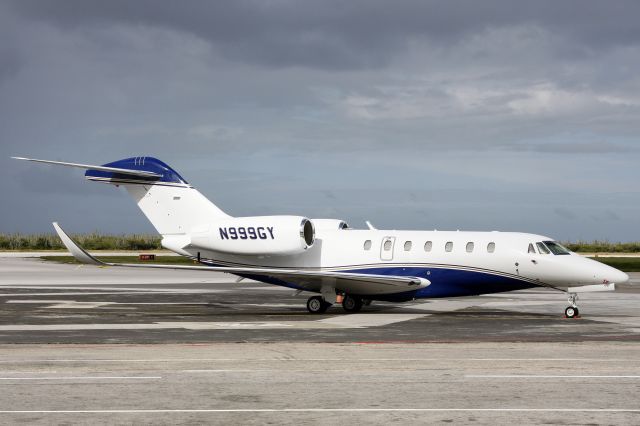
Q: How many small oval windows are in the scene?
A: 7